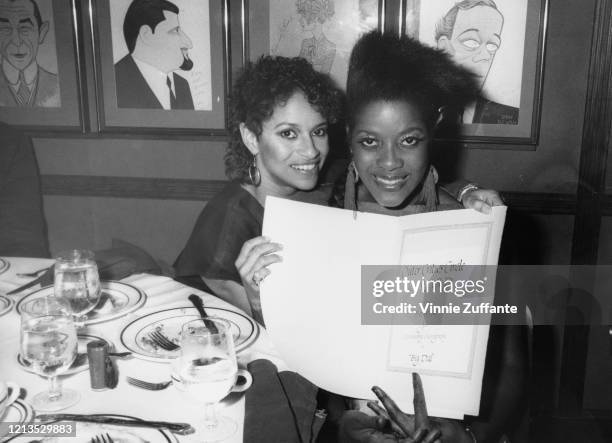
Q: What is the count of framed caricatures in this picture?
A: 4